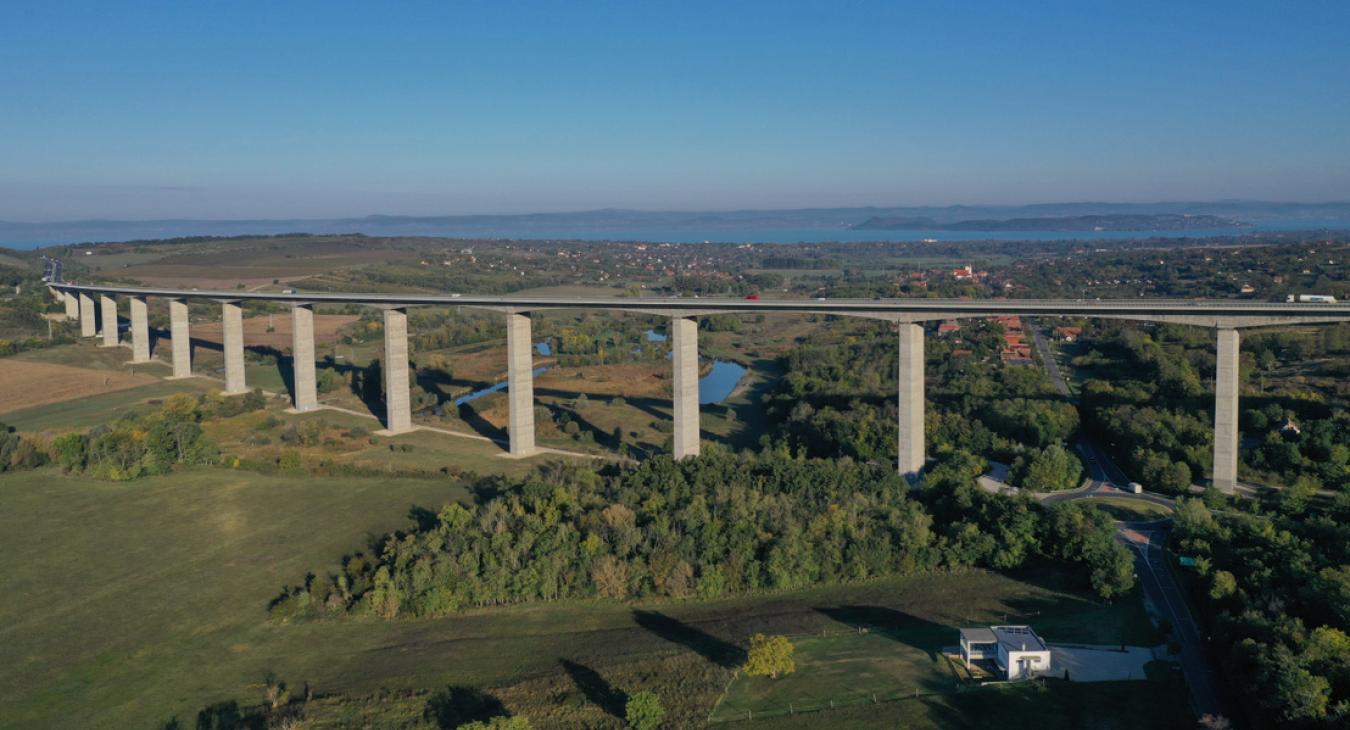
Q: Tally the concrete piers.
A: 14